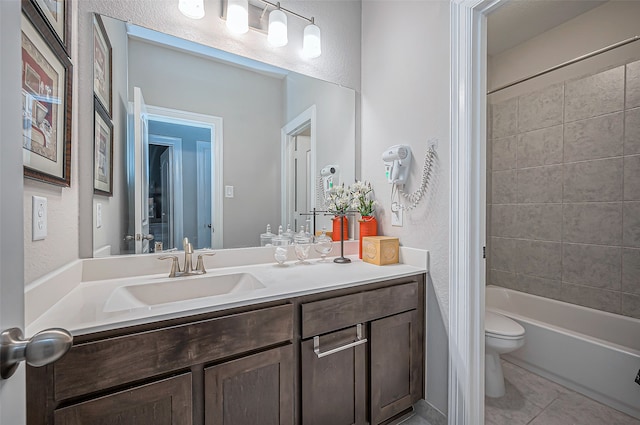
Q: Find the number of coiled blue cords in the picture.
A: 0